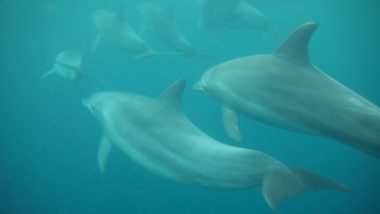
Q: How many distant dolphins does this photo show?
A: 4